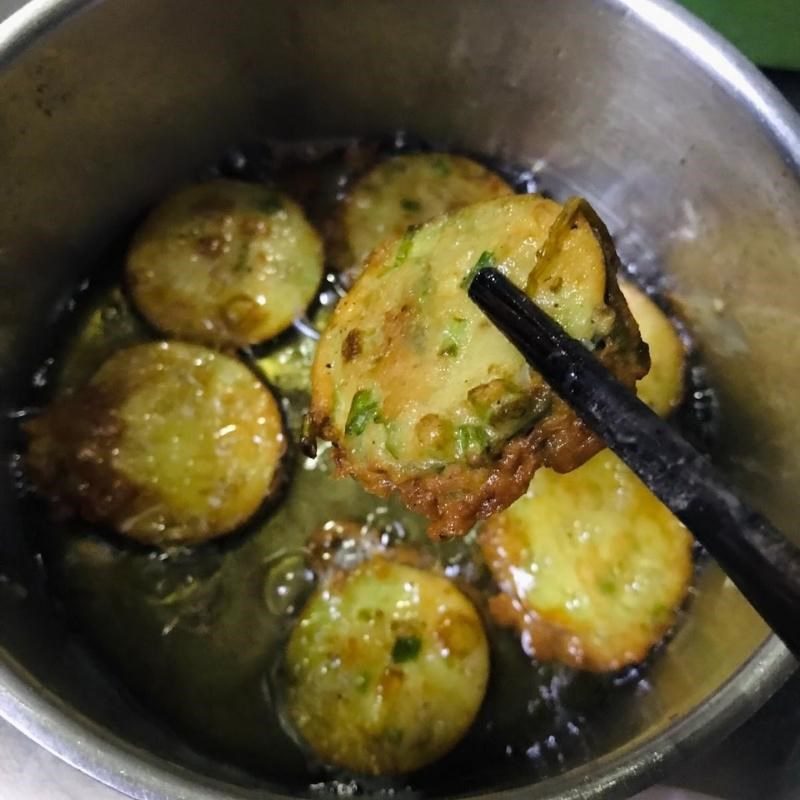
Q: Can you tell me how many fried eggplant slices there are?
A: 7